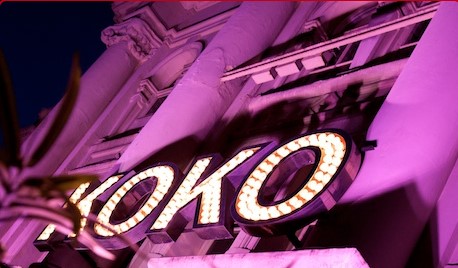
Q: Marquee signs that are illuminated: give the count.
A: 1